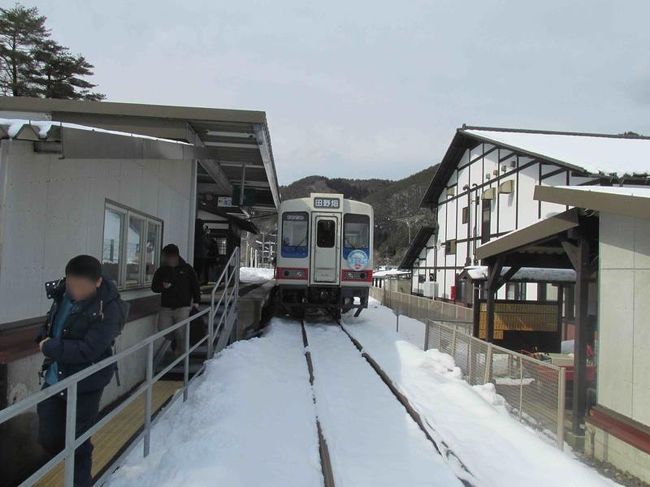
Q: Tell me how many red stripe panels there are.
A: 2